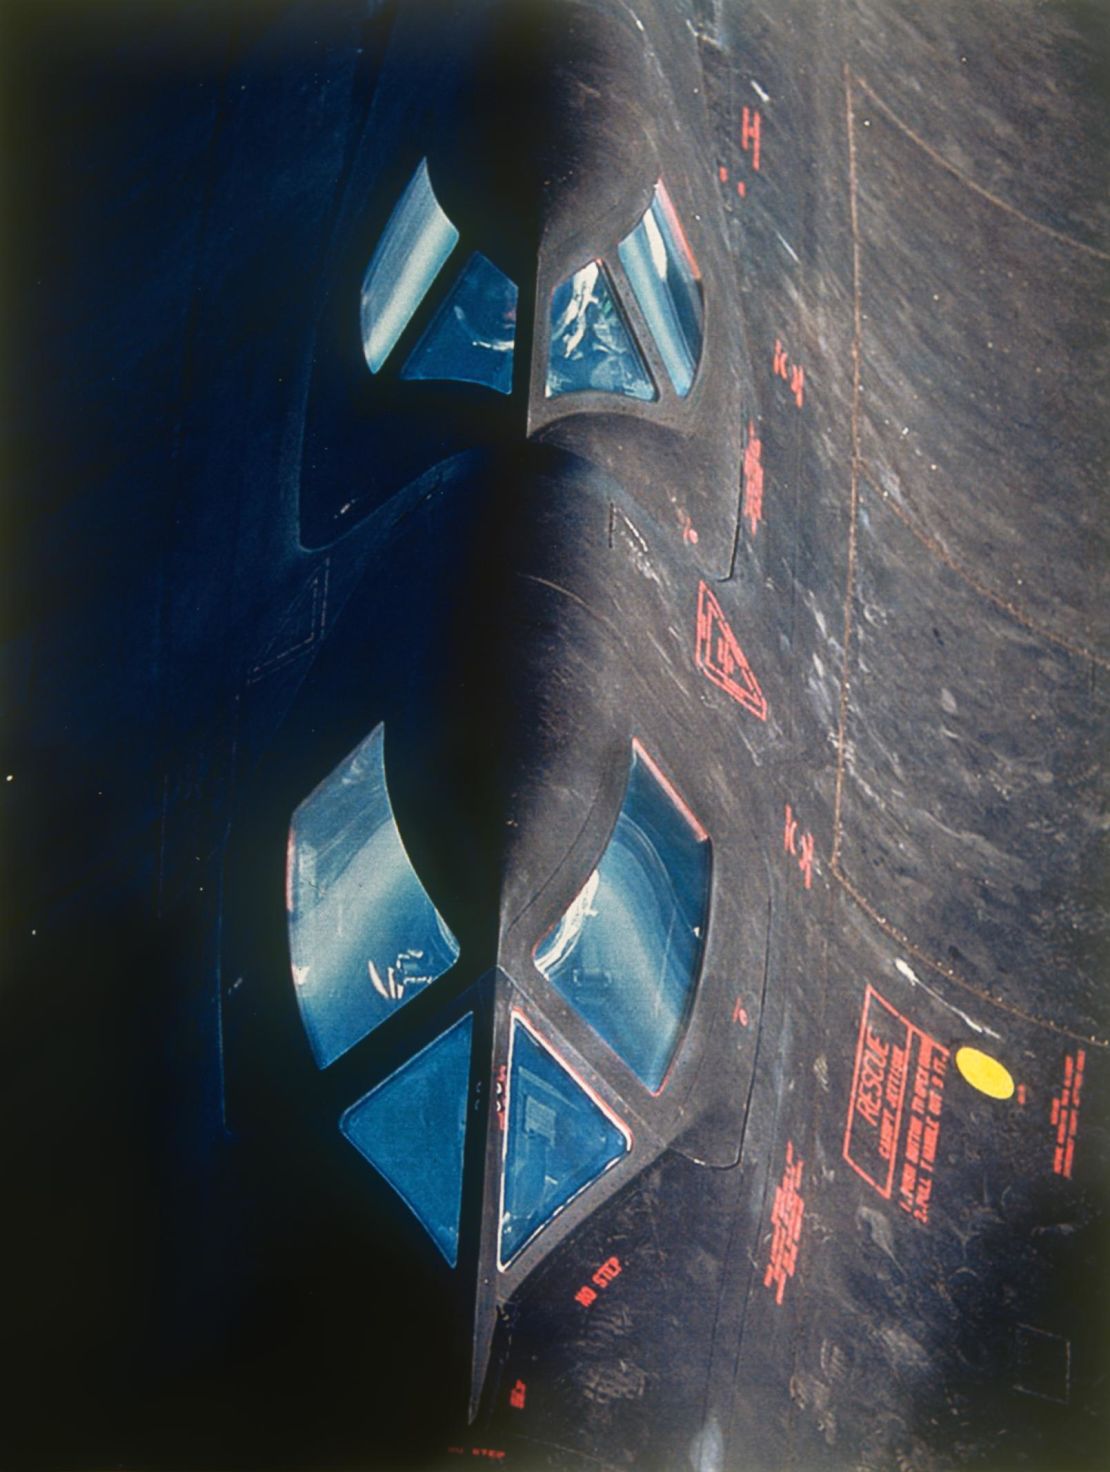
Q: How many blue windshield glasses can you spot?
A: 8